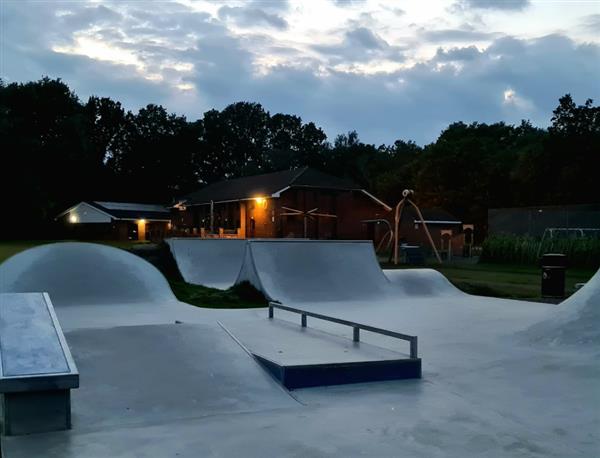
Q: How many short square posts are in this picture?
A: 4